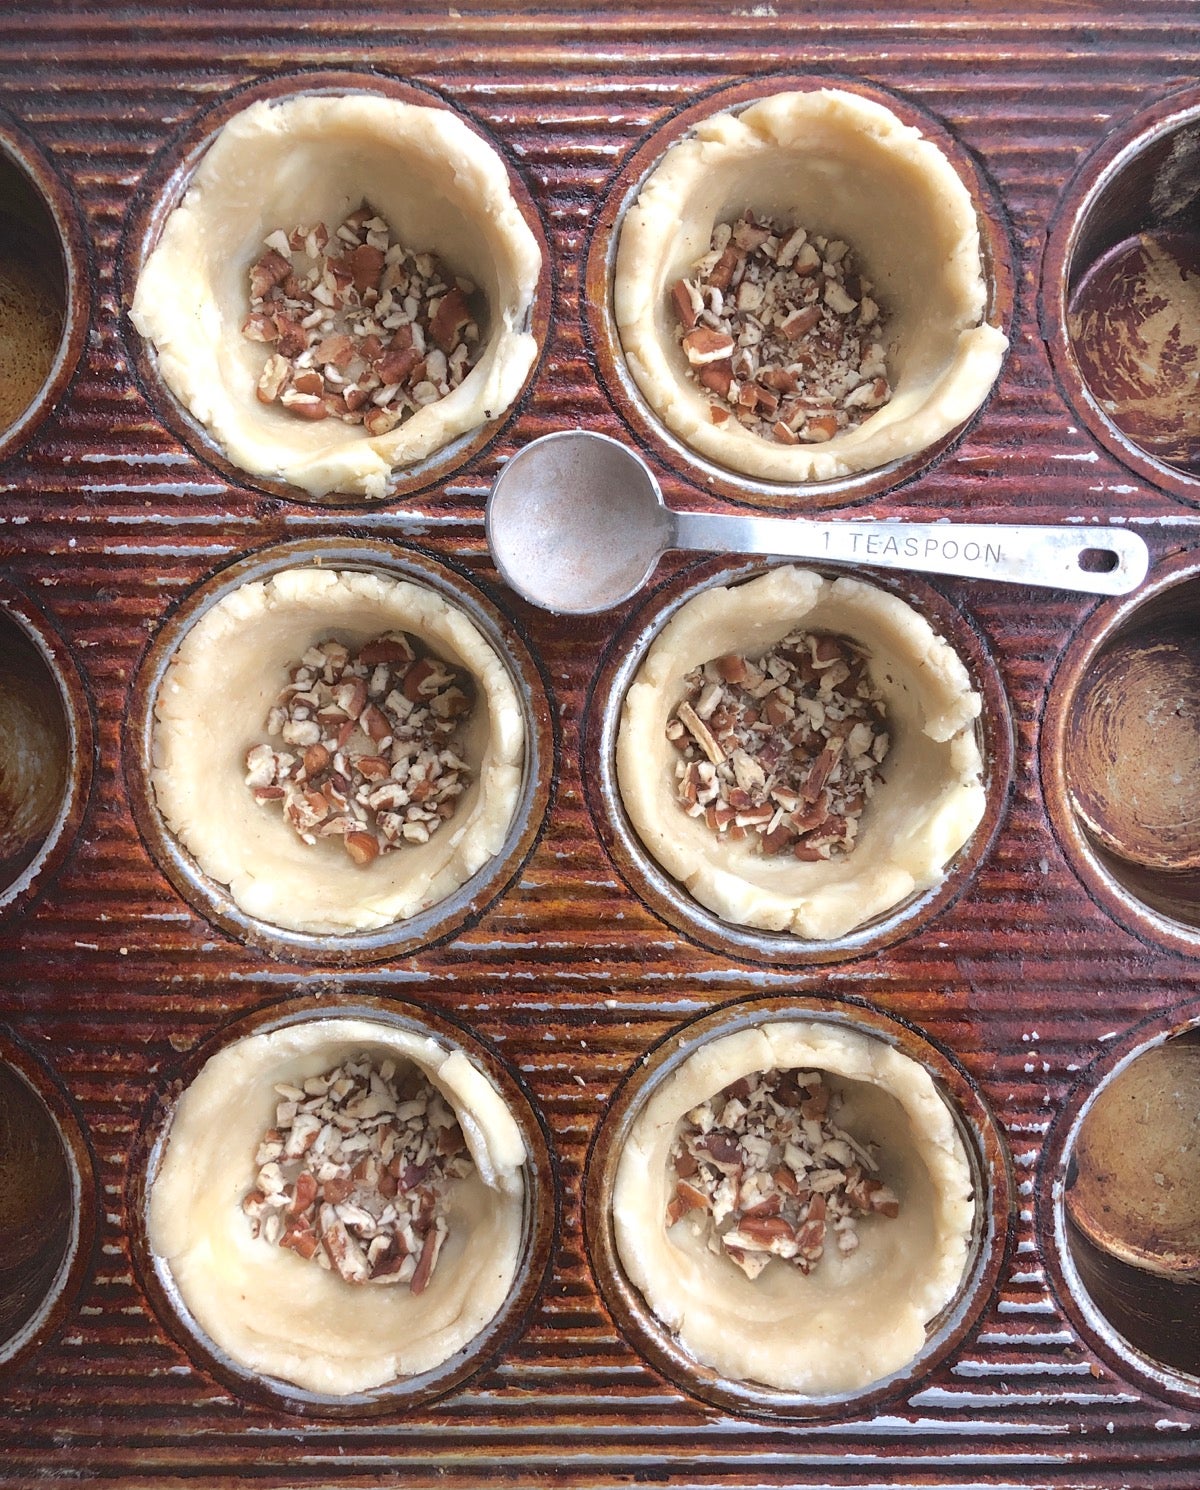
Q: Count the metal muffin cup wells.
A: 12